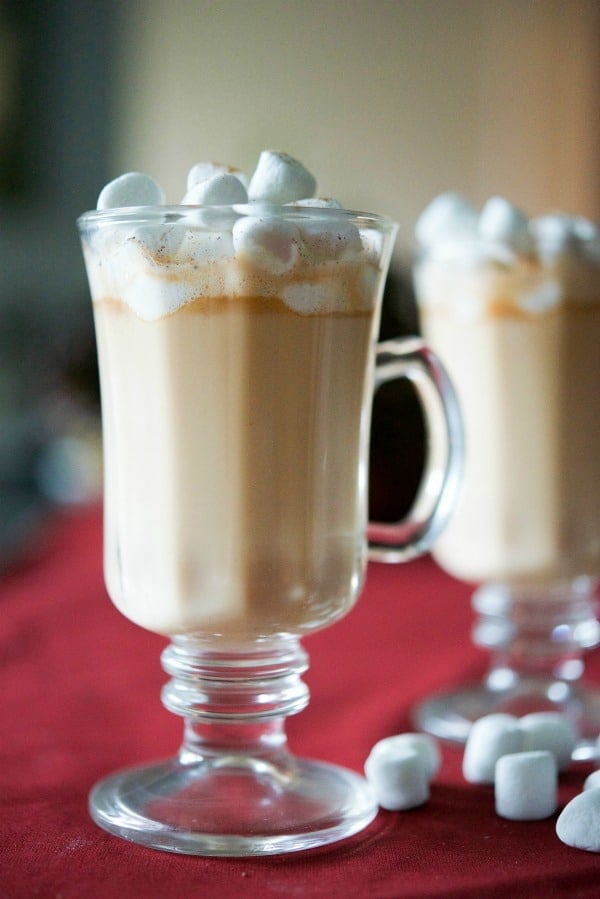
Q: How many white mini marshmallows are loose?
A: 7